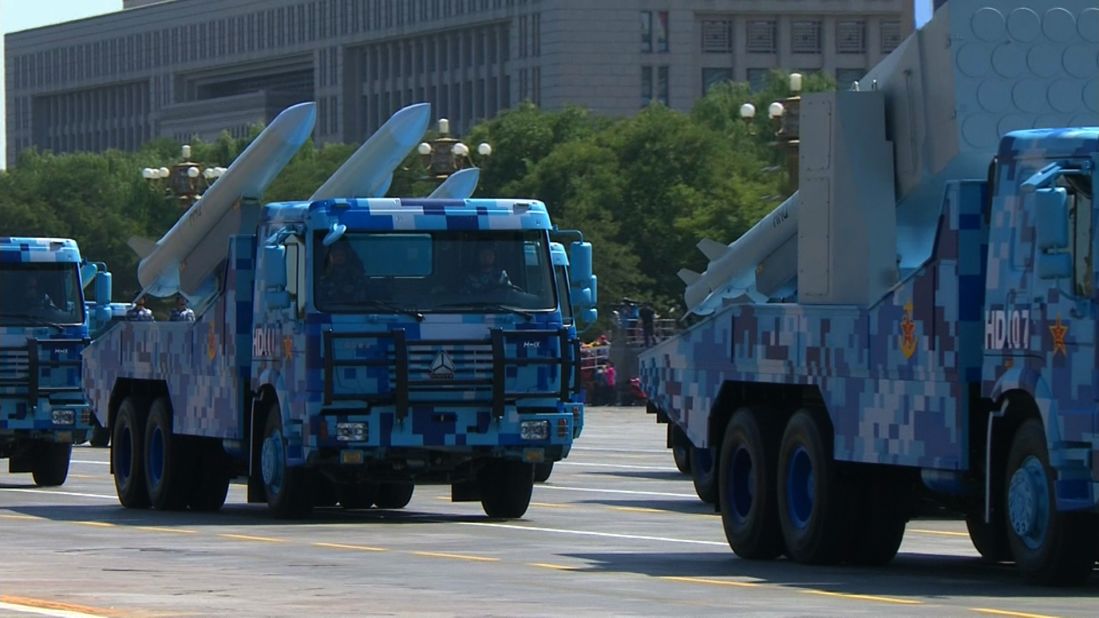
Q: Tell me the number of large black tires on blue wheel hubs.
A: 6